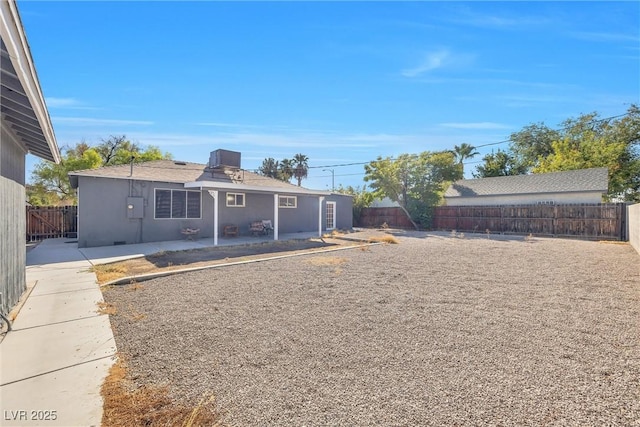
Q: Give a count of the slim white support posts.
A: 3